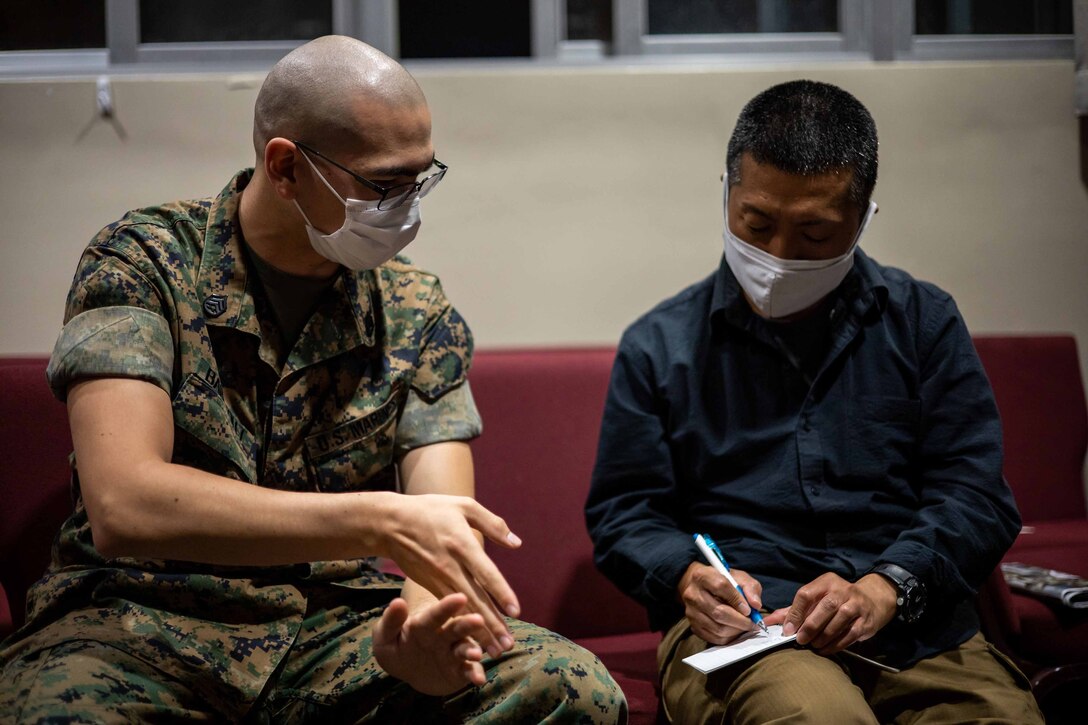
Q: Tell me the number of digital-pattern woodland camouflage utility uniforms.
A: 1